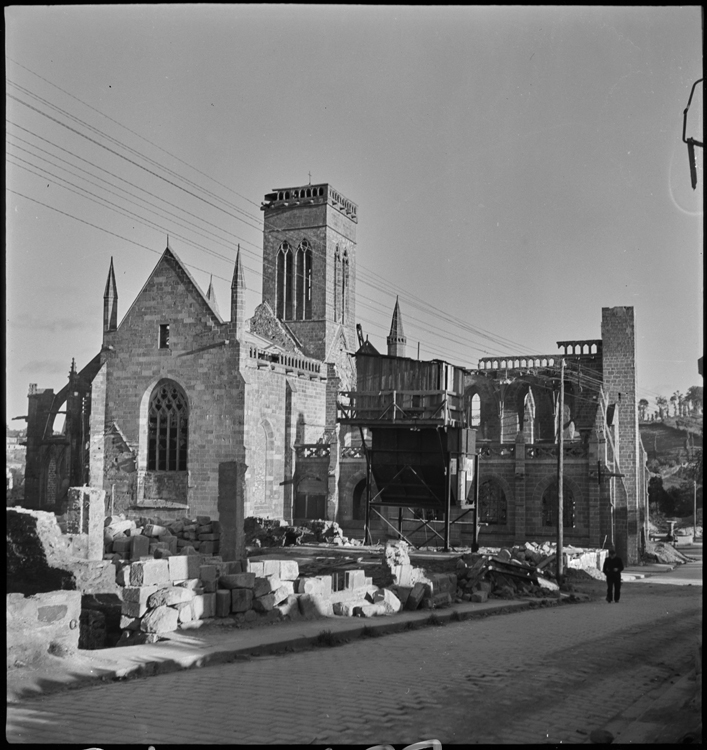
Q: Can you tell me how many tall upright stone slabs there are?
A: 2